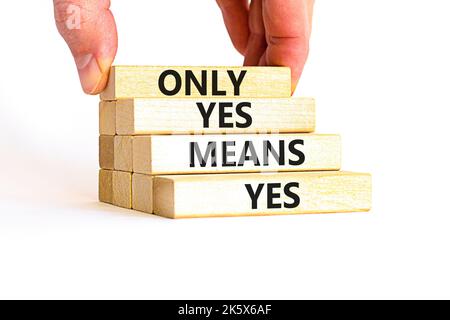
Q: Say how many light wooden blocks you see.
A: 10